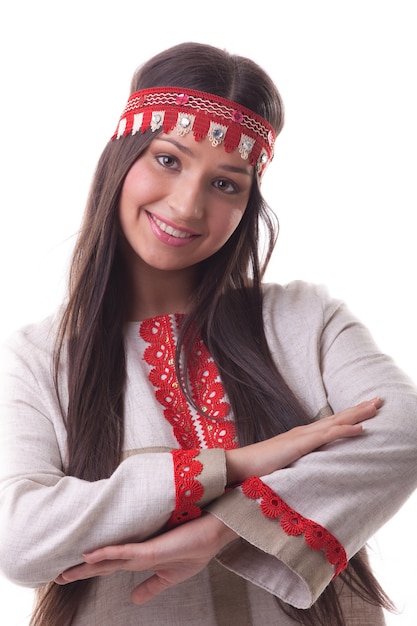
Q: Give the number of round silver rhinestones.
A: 5